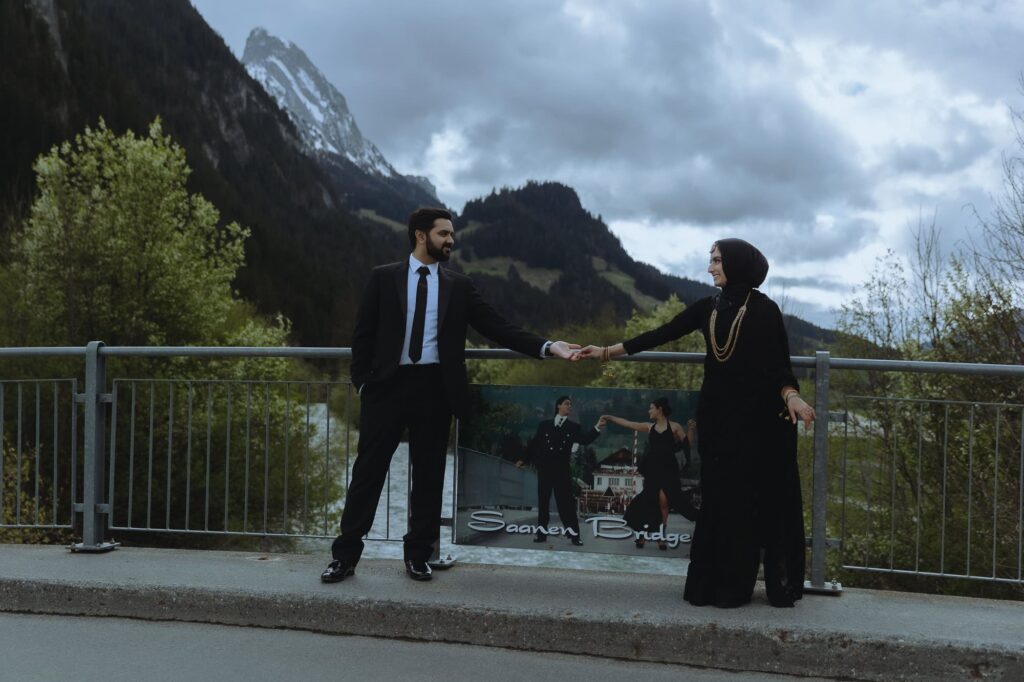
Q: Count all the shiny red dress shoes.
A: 0